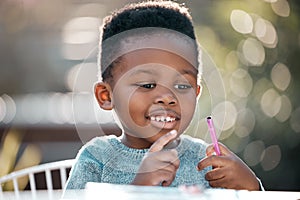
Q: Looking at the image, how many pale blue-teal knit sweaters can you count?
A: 1